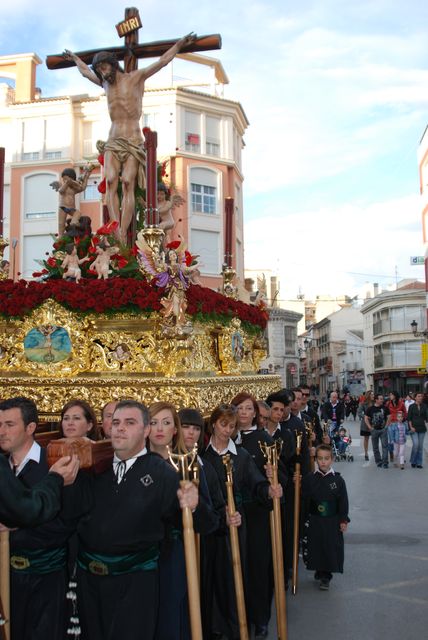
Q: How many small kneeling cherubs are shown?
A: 2